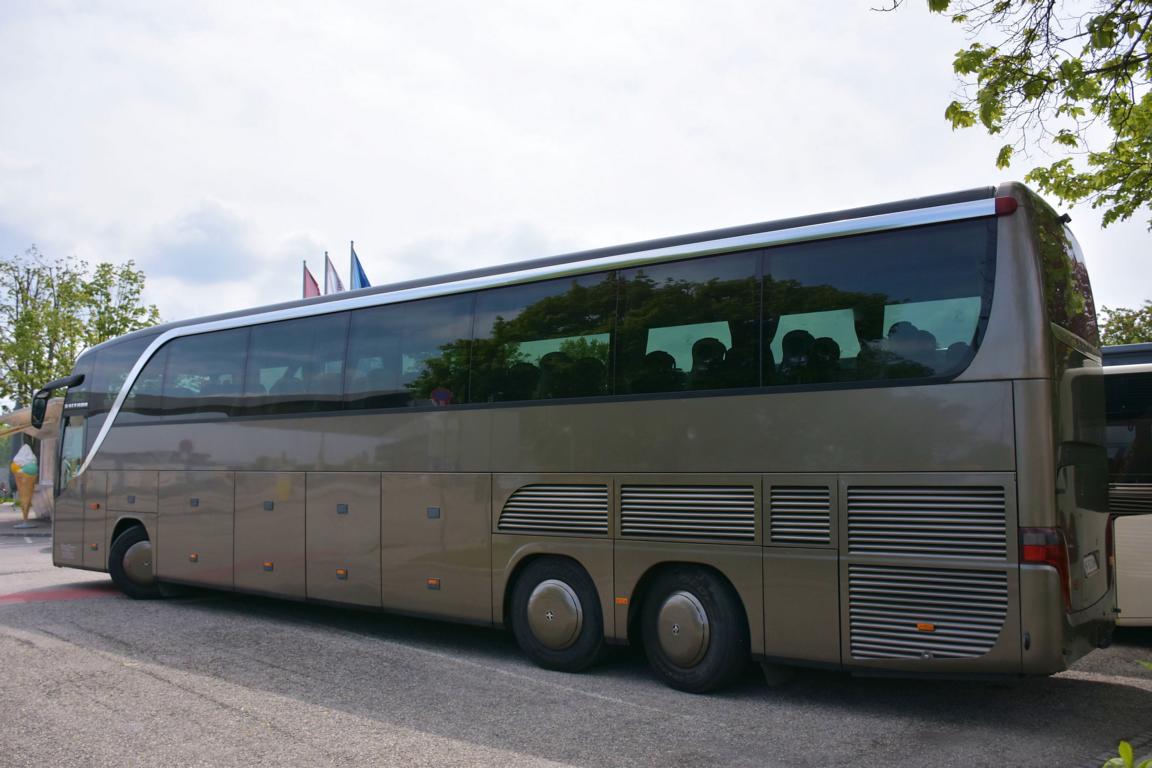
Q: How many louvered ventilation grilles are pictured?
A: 5